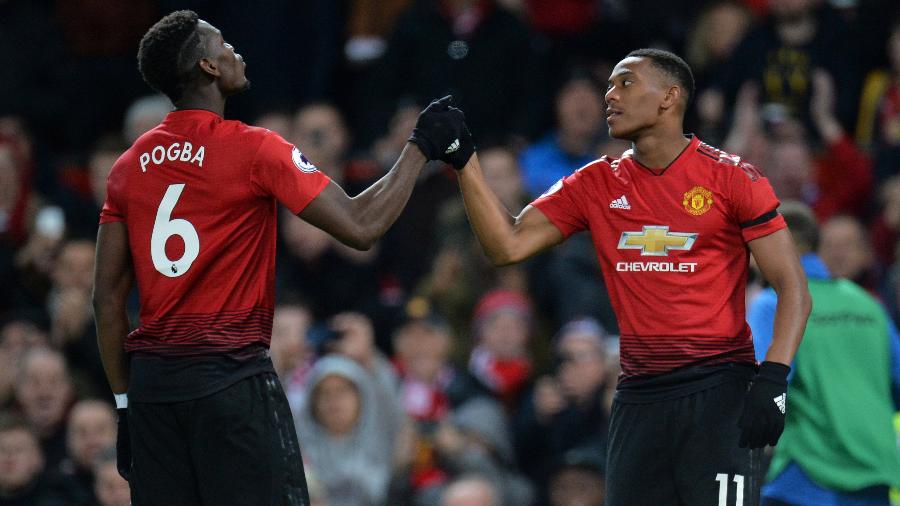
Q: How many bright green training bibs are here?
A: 1